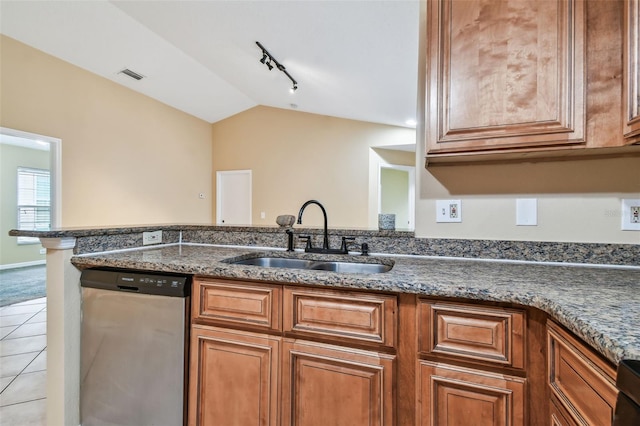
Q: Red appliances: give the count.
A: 0